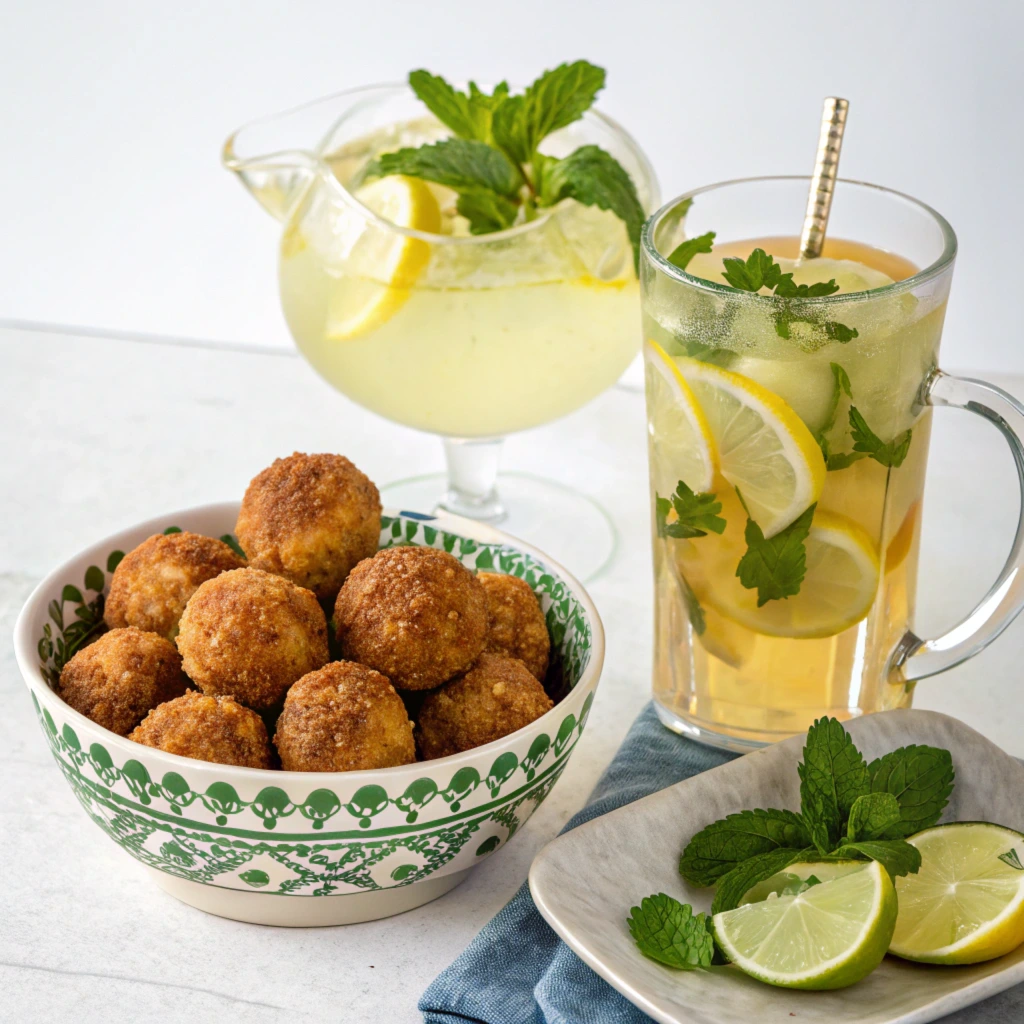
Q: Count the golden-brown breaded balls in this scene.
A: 9